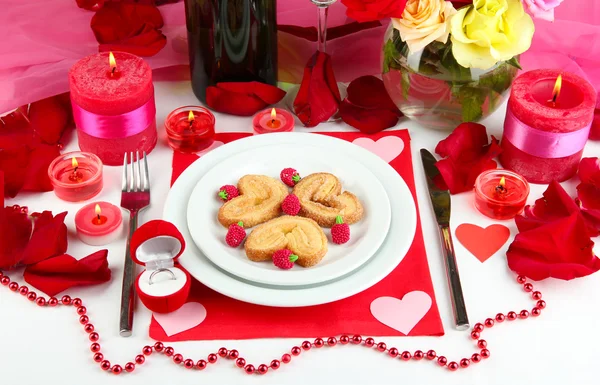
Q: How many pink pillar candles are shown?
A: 2